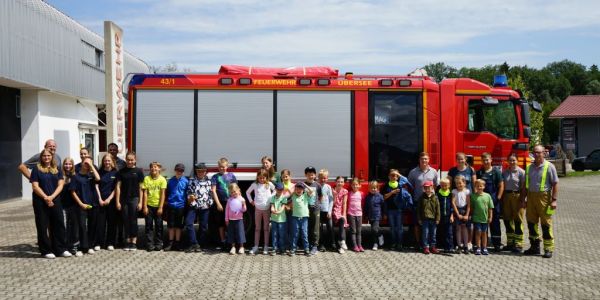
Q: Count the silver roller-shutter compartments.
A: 3